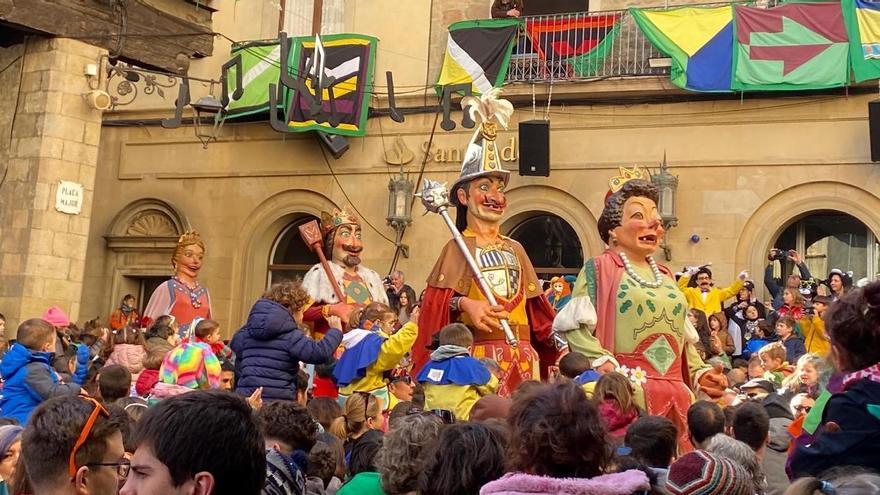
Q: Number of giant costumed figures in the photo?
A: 4